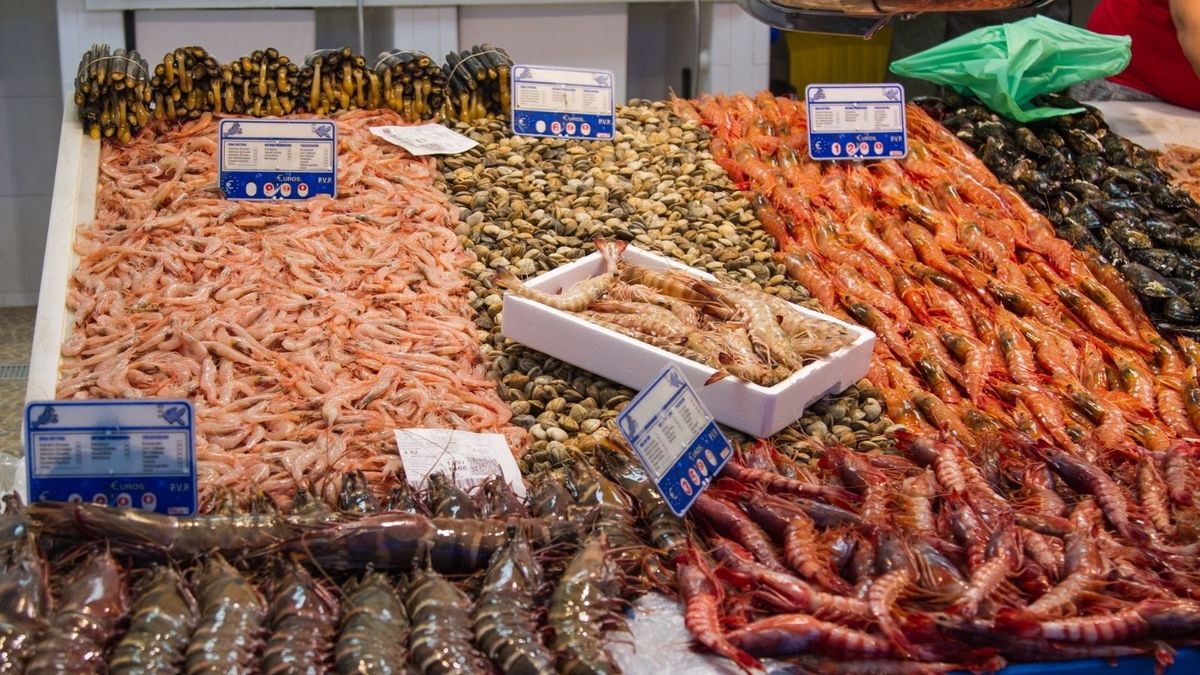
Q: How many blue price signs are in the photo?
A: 5